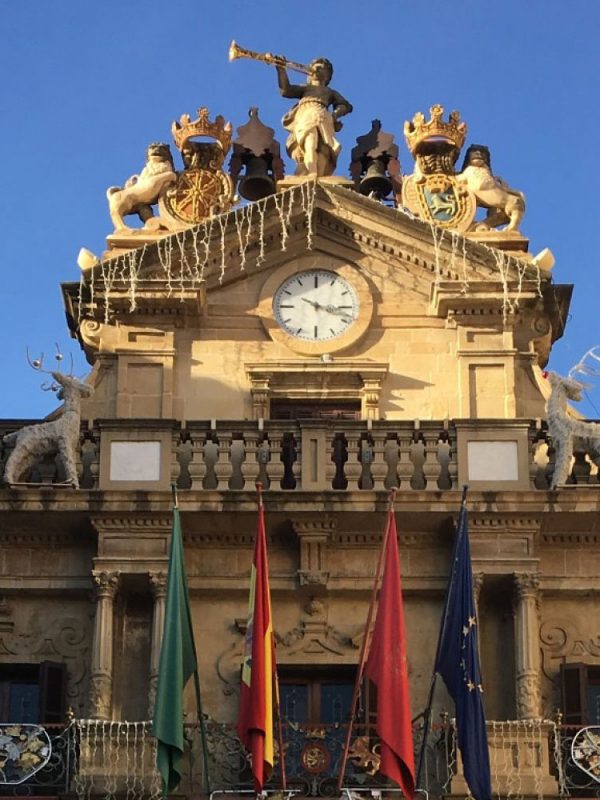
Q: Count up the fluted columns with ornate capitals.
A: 4